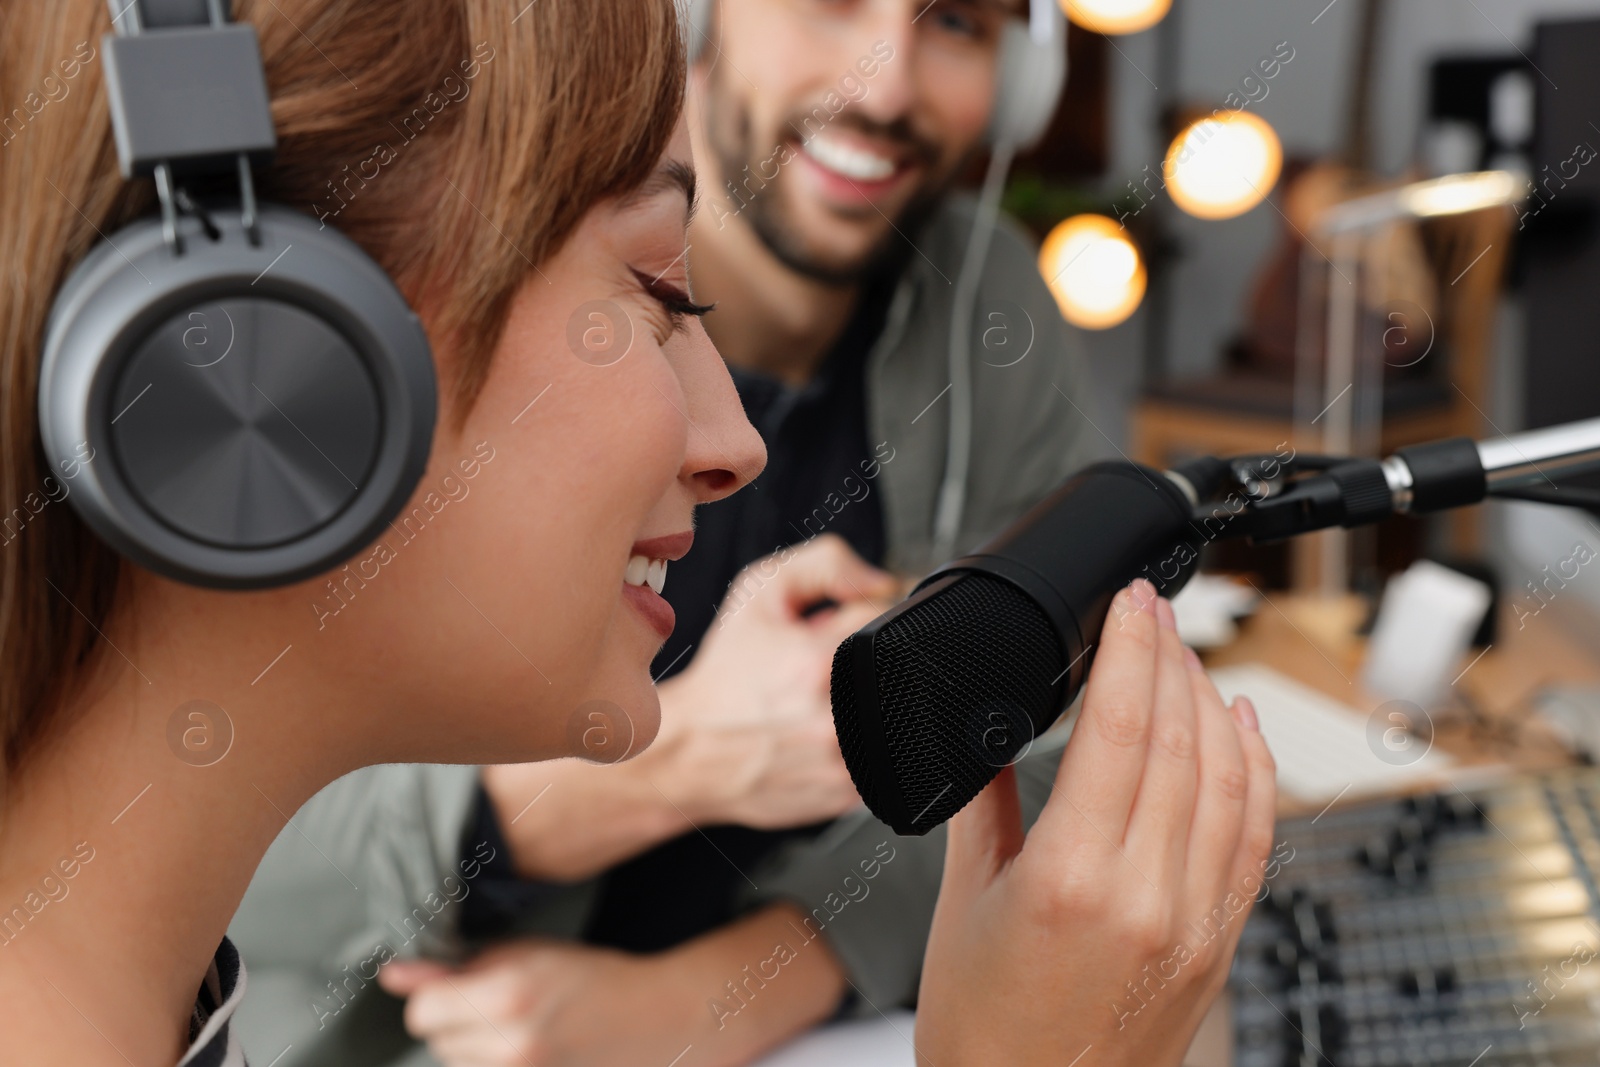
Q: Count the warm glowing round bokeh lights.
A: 3